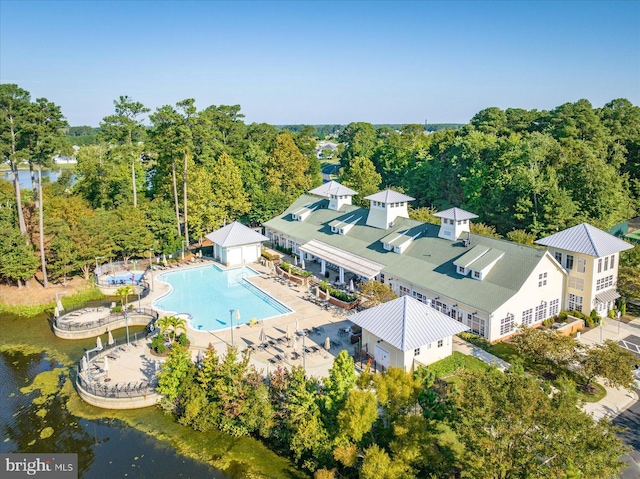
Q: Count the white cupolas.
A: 3